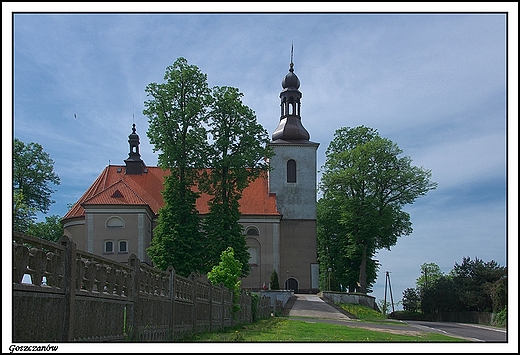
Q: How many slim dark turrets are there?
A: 2